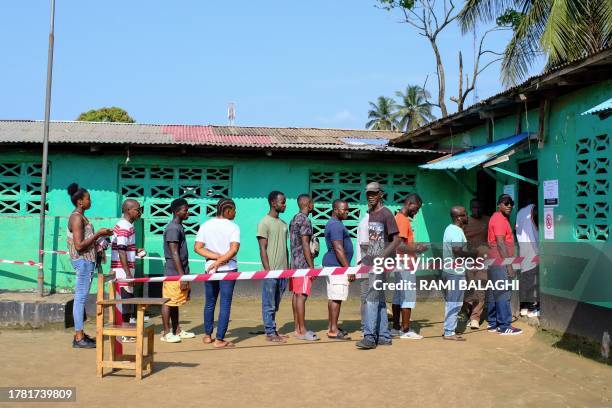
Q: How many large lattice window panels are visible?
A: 4